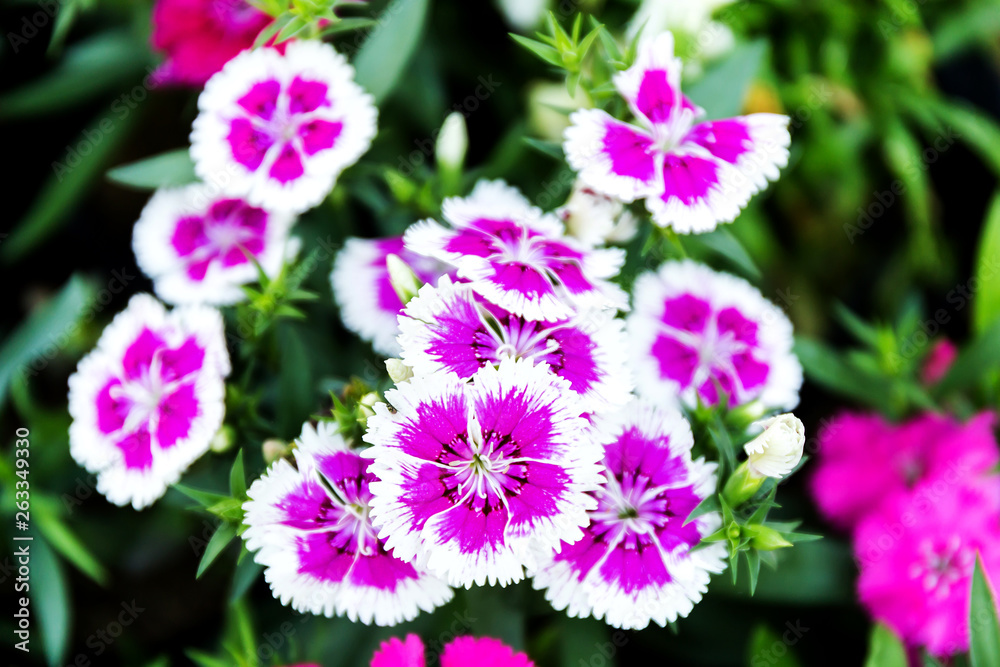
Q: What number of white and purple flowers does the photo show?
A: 11